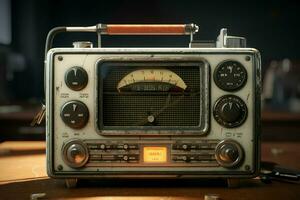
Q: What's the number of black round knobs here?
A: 4